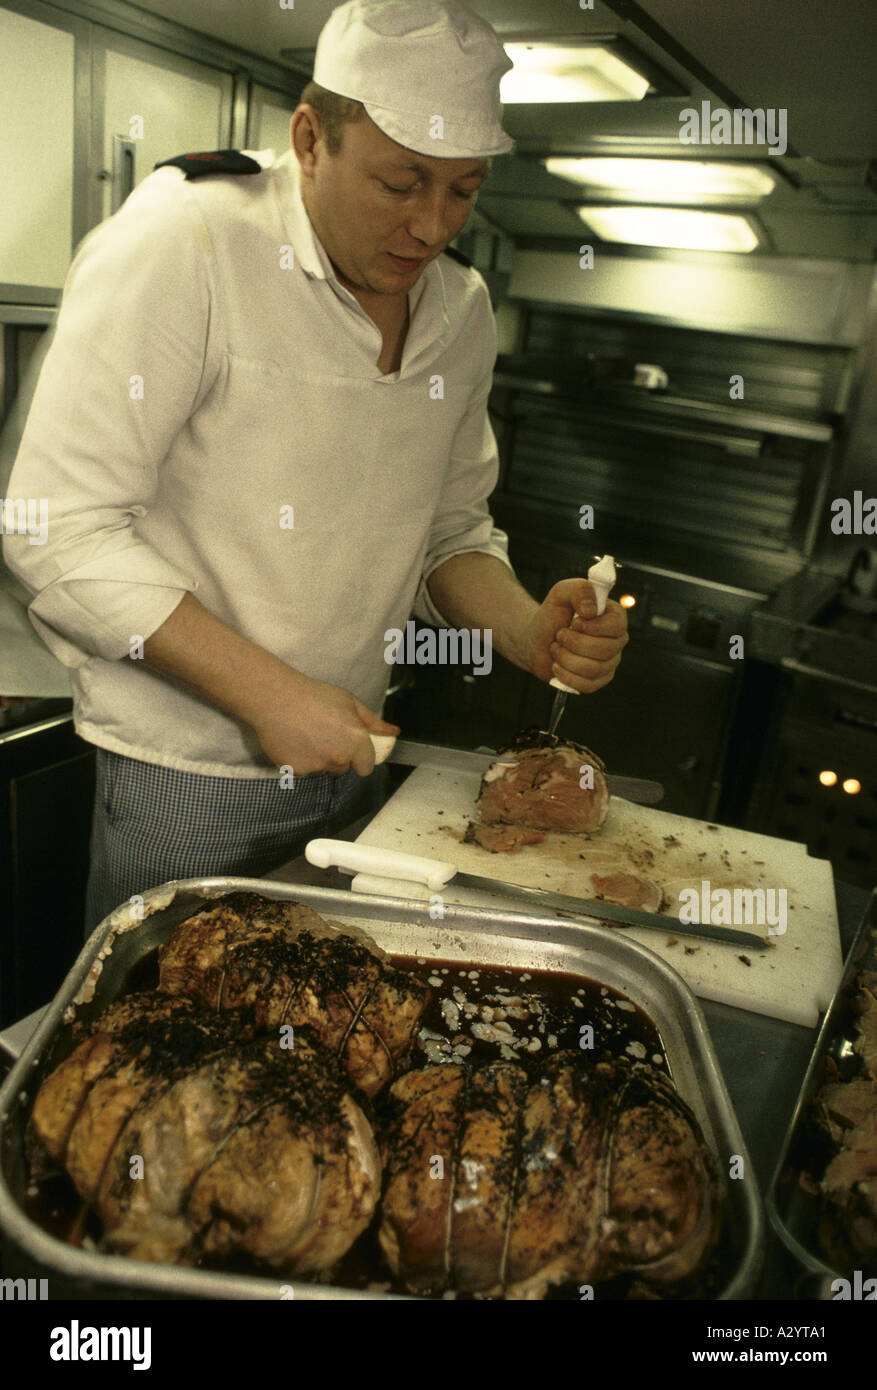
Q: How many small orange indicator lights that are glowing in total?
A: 3